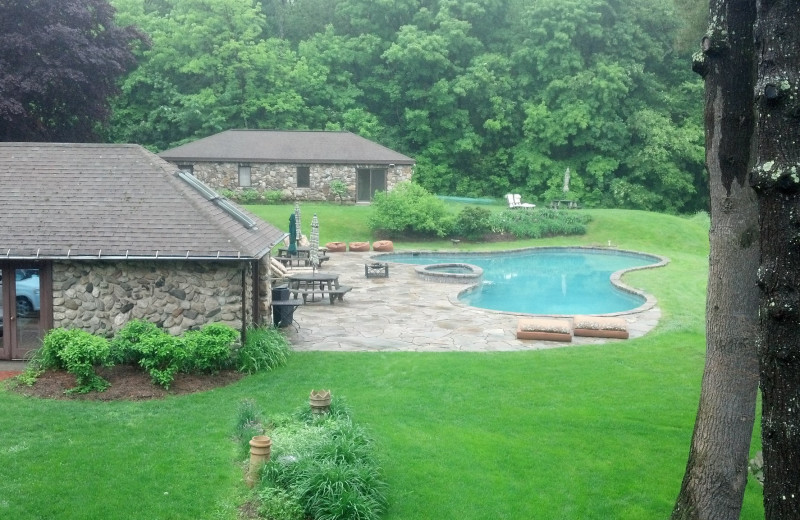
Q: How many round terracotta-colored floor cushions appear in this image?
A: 3